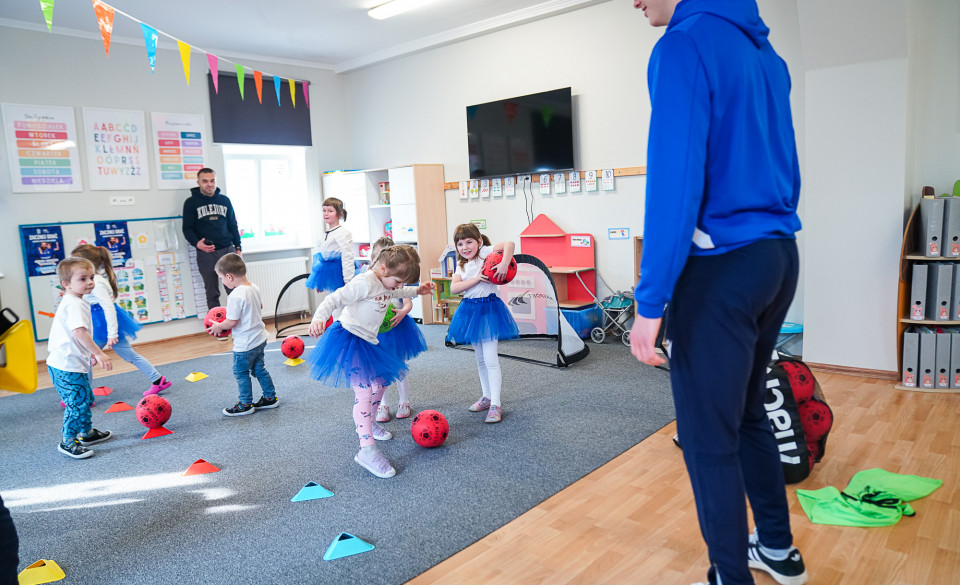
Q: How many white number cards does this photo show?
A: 10